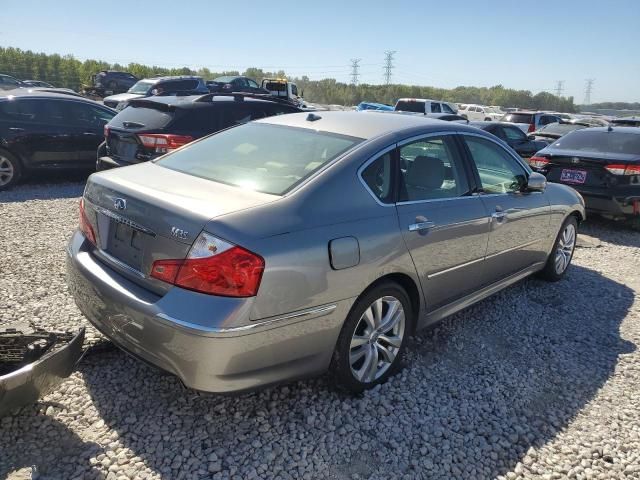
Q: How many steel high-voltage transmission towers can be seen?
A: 4